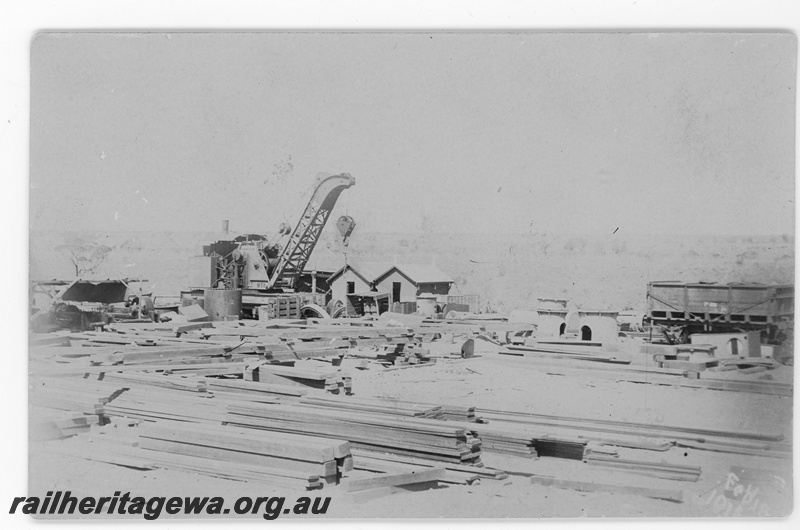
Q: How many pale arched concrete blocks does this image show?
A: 2